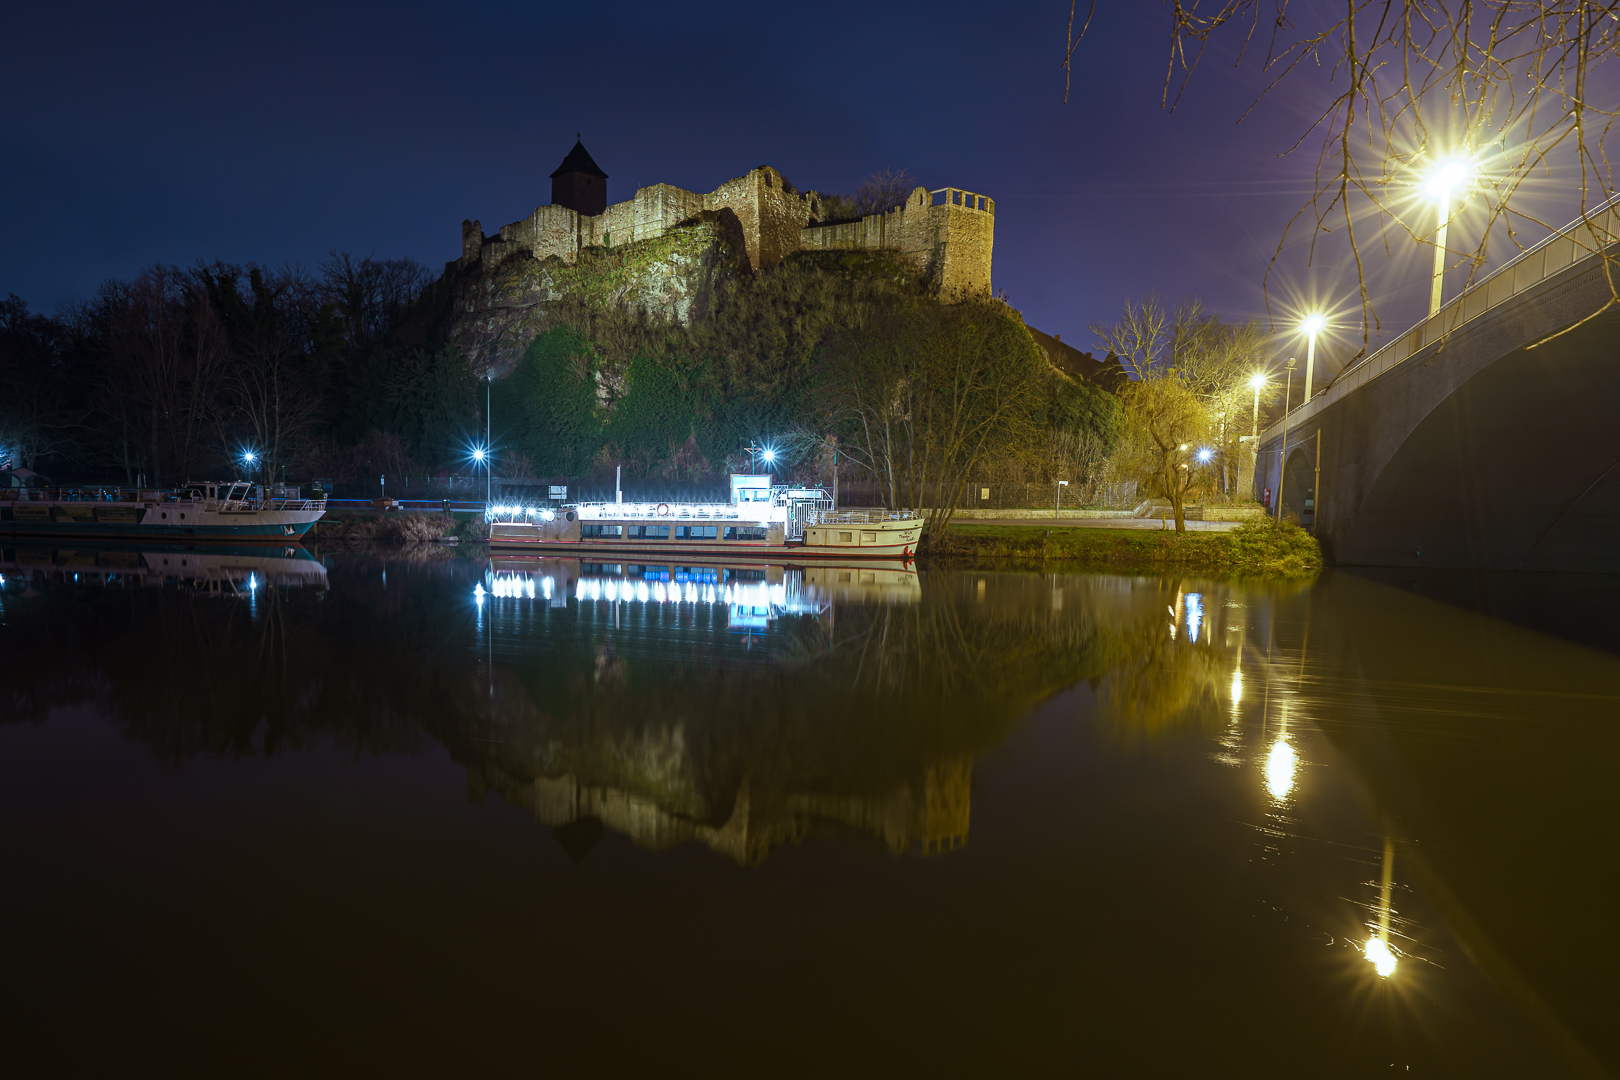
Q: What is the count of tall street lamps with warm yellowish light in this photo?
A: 3